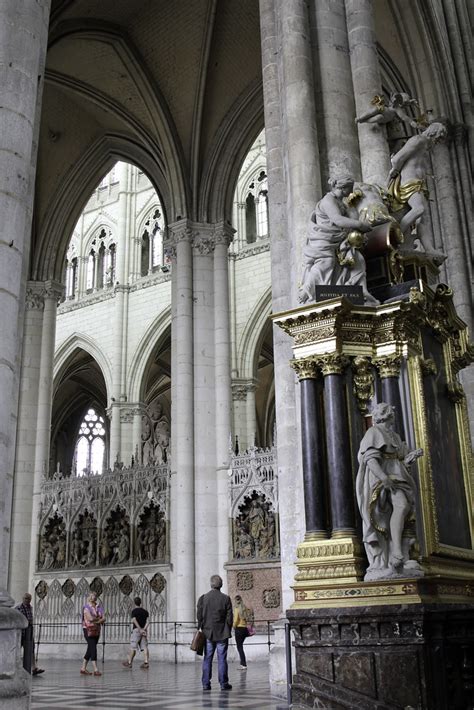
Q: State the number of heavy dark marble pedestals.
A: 1